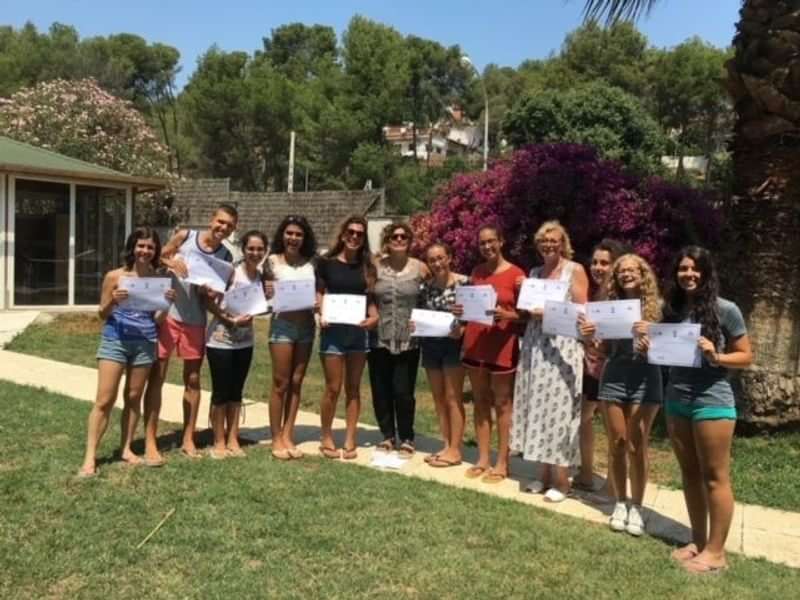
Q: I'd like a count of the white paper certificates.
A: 11